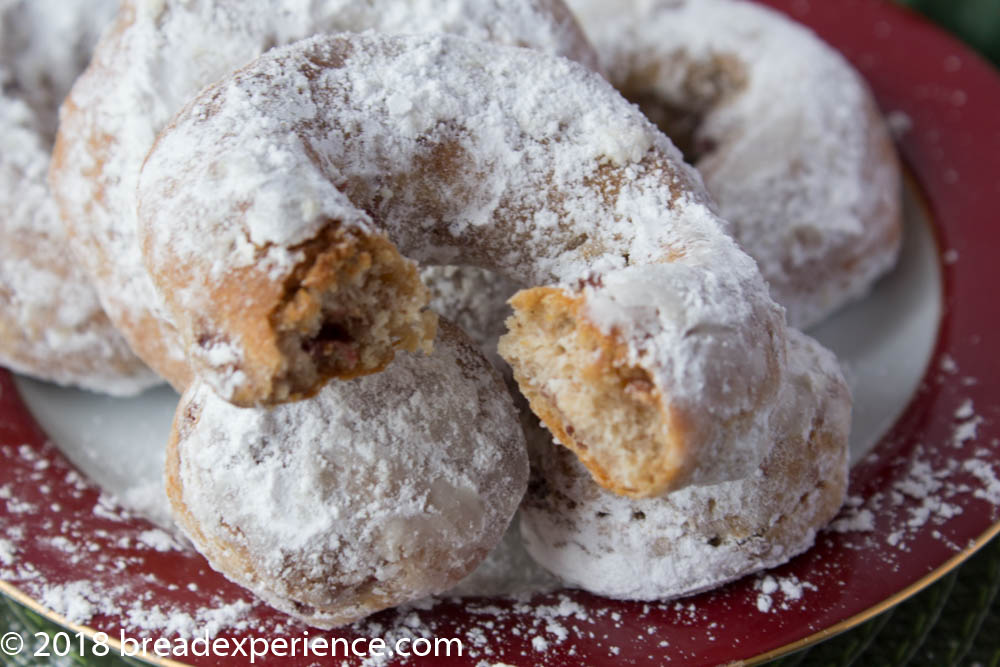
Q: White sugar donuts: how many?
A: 6